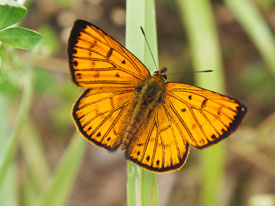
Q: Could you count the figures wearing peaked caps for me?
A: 0